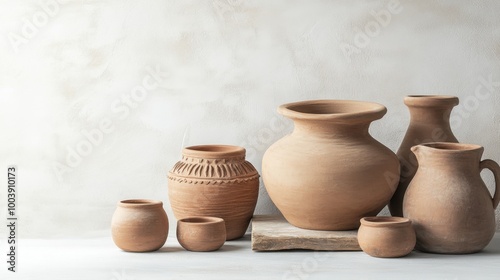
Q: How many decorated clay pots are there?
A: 1